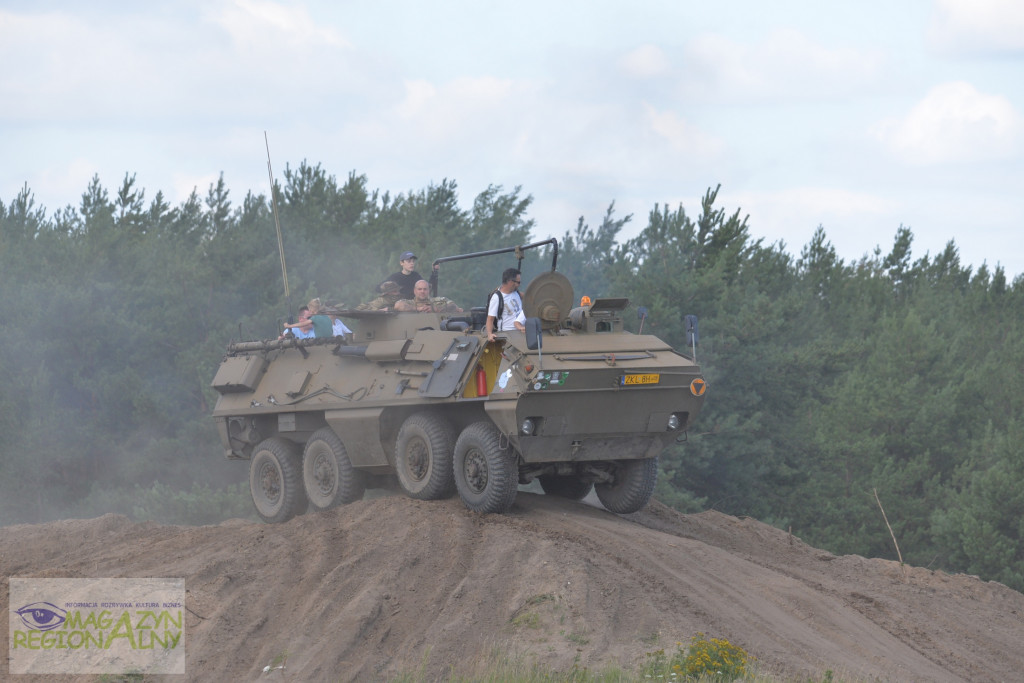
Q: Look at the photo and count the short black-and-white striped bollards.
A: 0